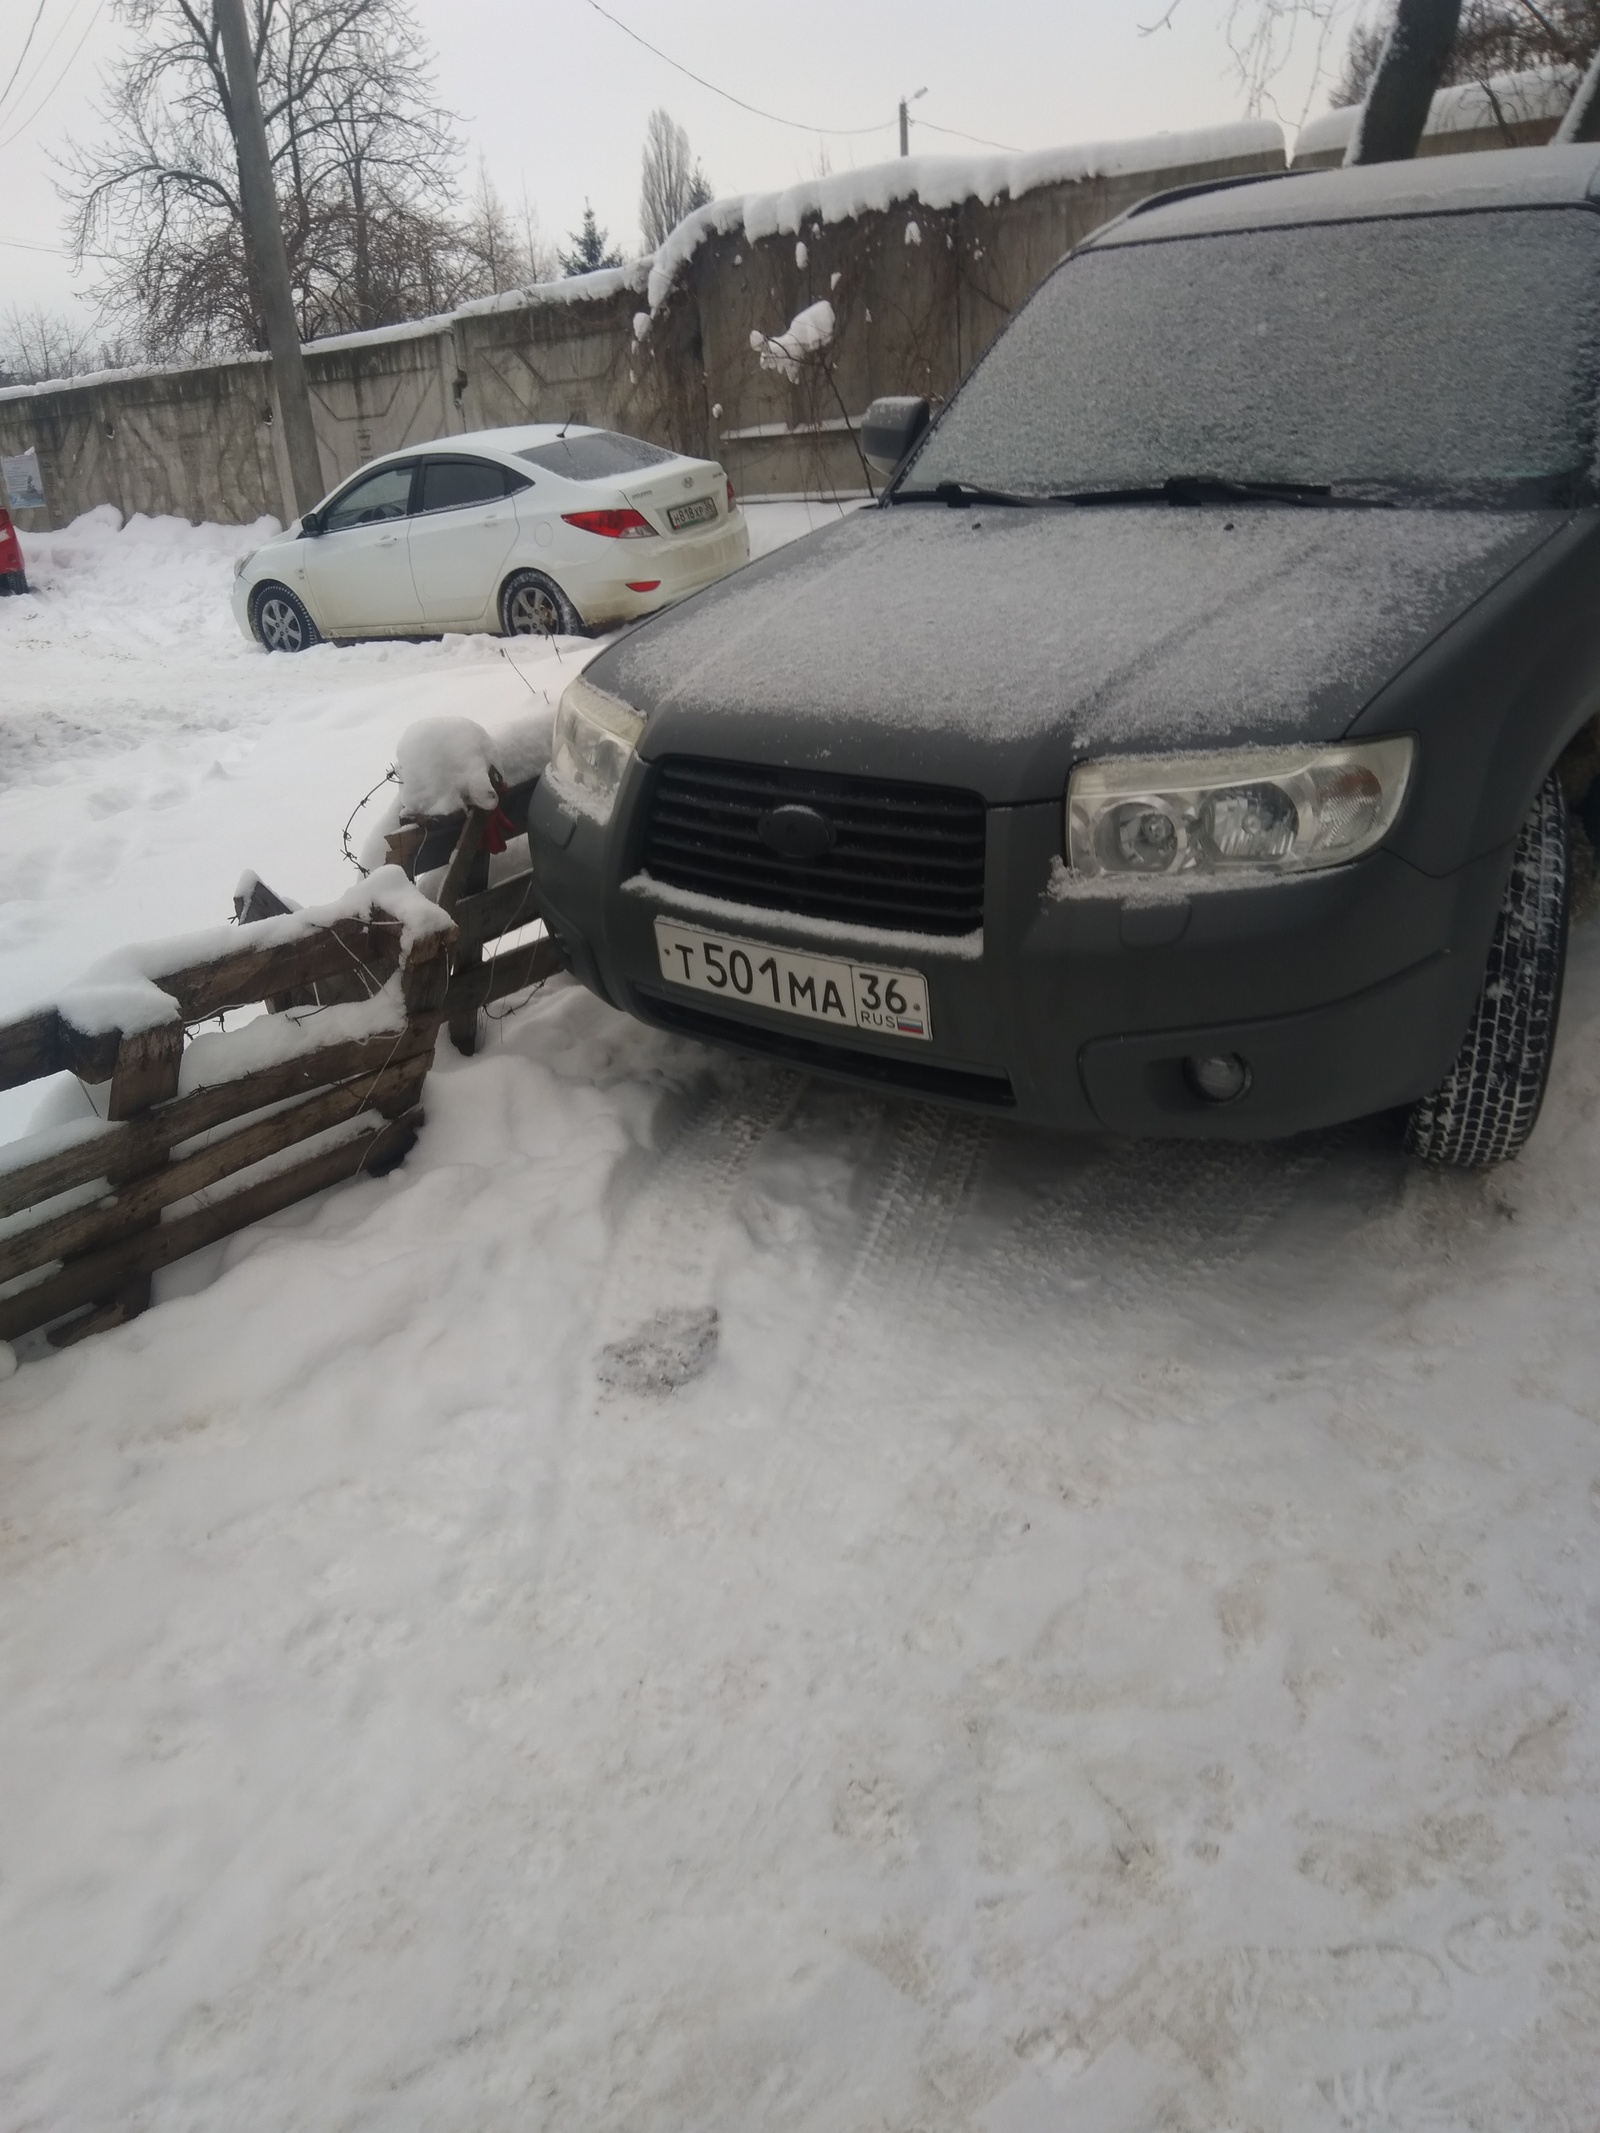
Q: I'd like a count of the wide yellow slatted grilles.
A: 0